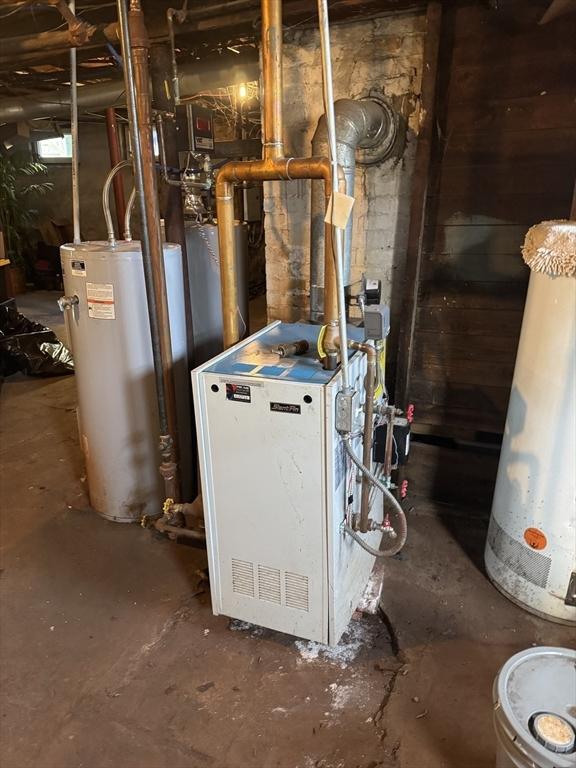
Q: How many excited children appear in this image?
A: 0